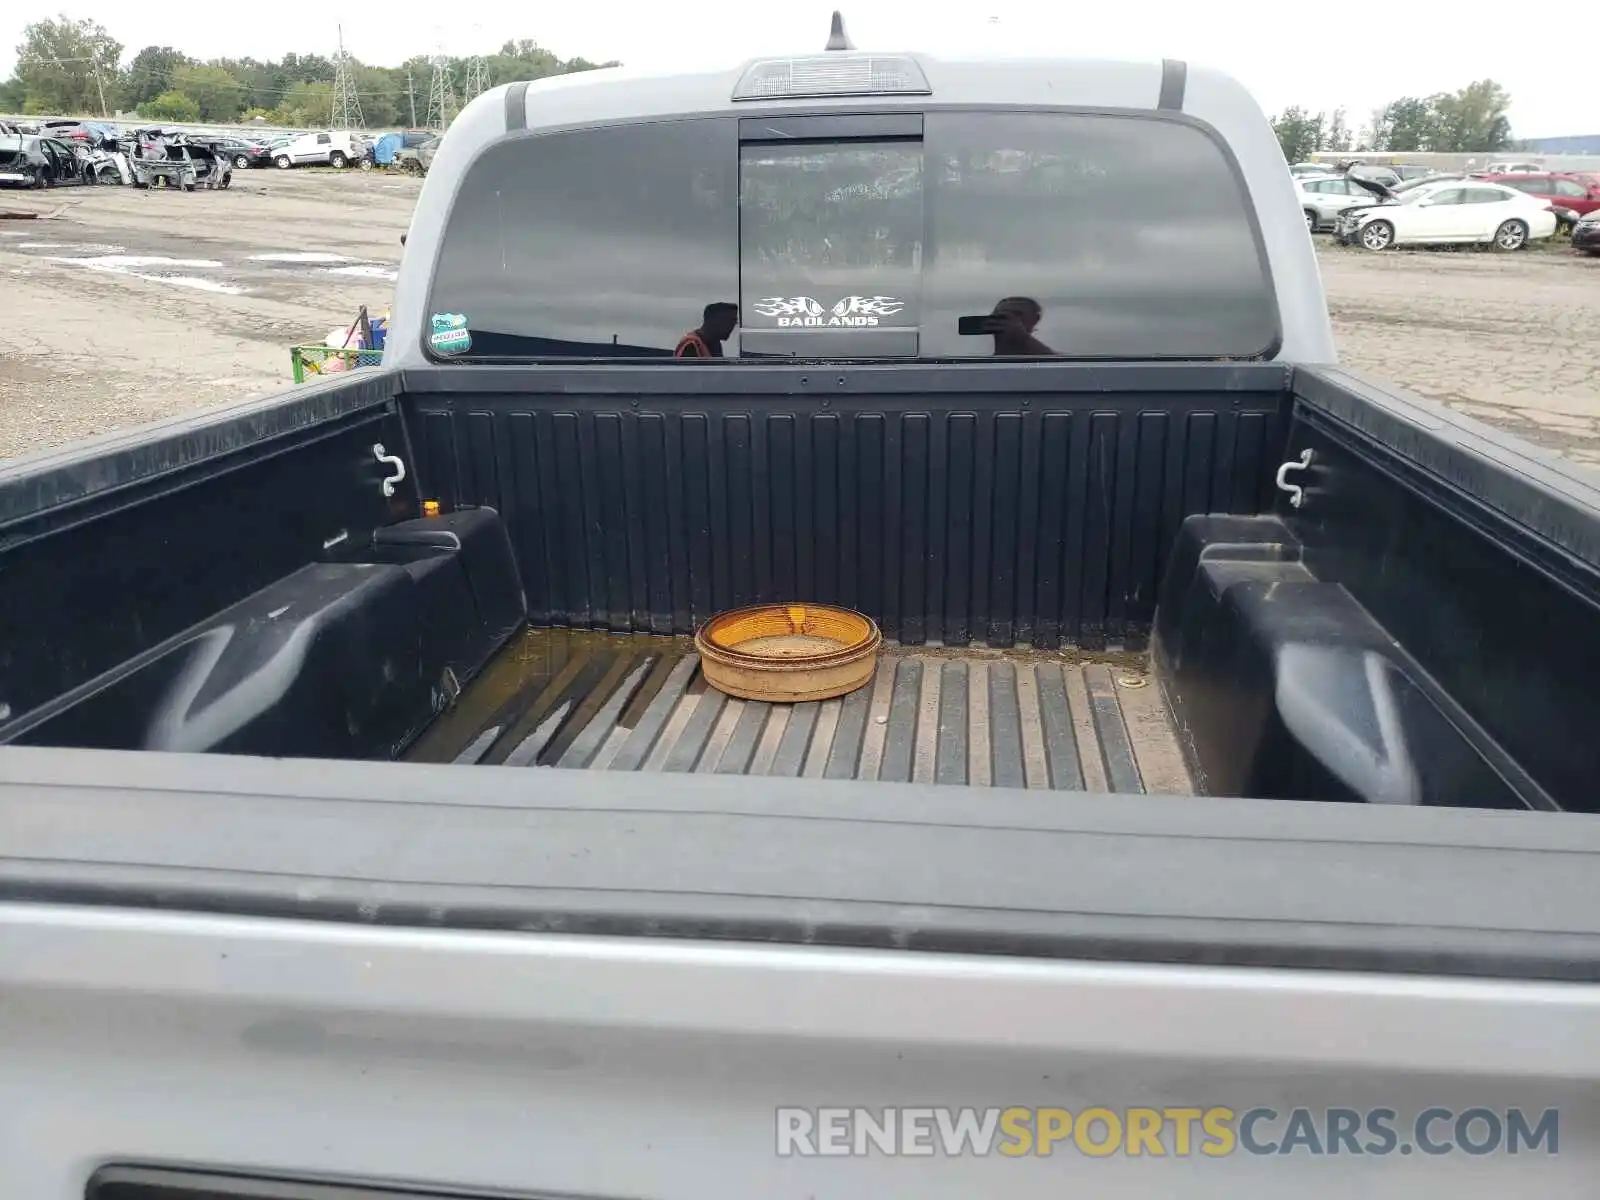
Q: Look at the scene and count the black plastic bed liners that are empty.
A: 0